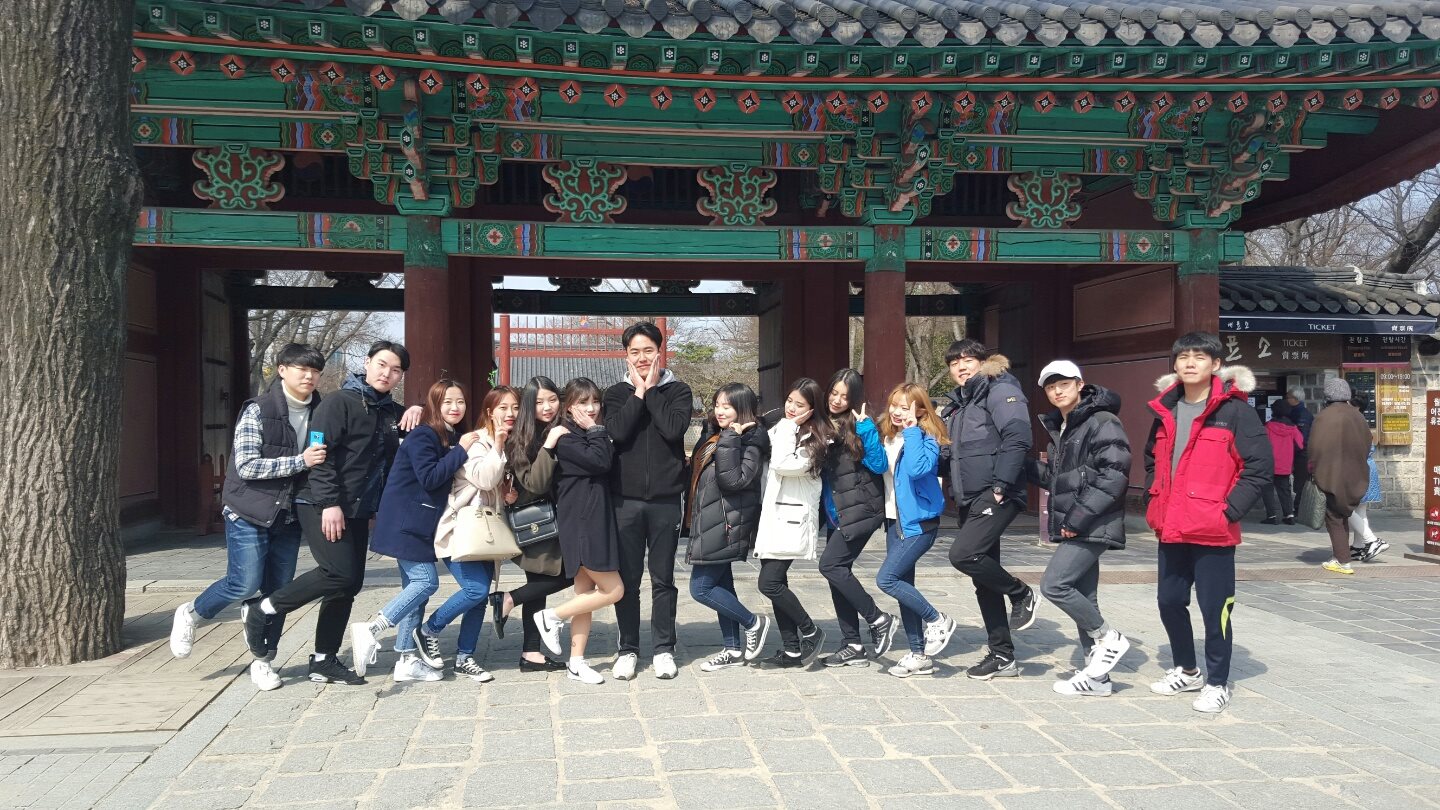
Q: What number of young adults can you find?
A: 14